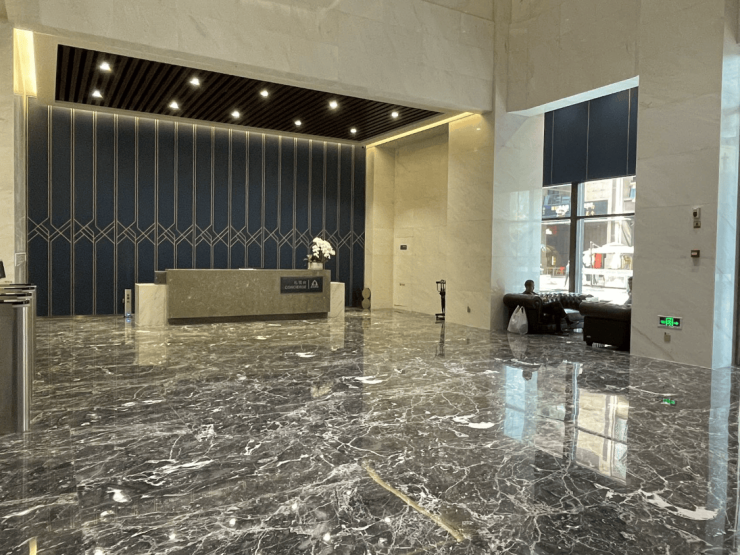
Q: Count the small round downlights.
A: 10